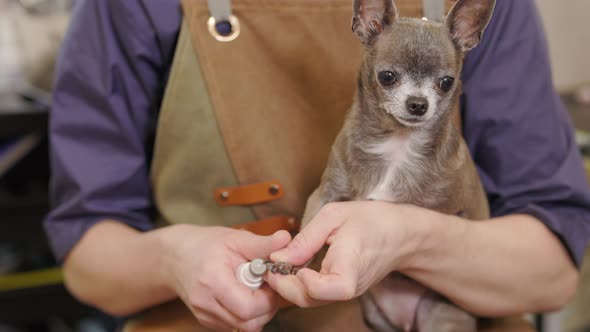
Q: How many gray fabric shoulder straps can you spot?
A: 2